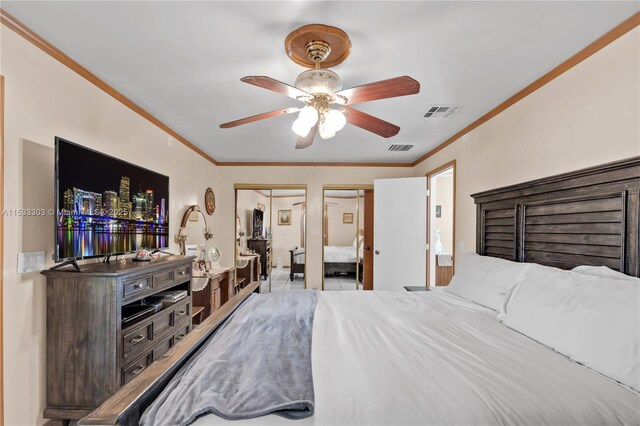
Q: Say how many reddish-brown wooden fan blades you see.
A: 5